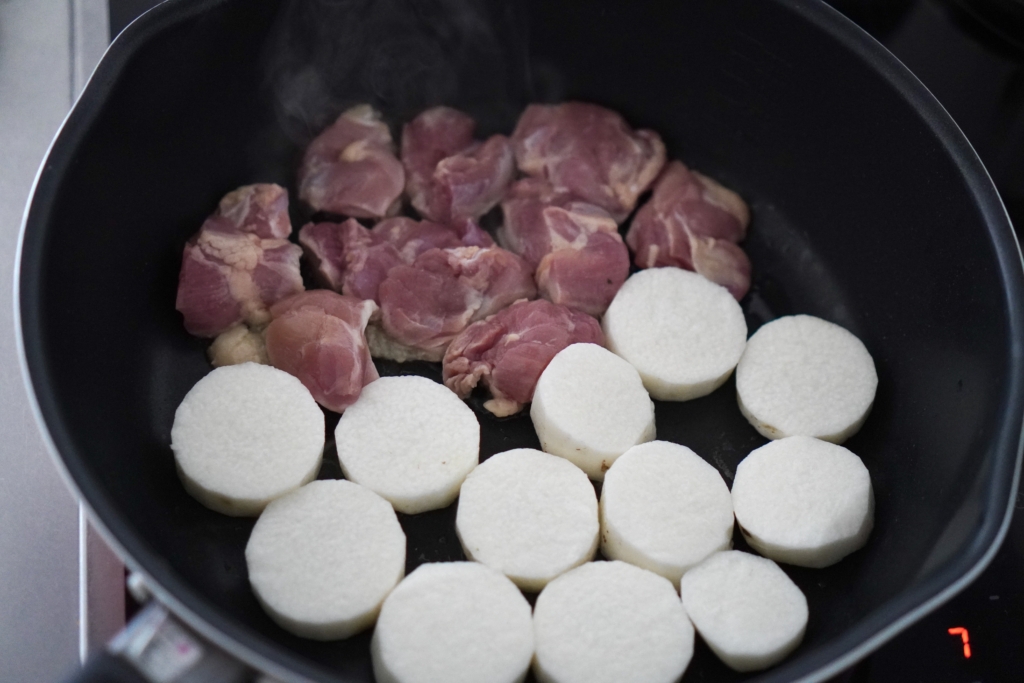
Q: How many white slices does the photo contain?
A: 12